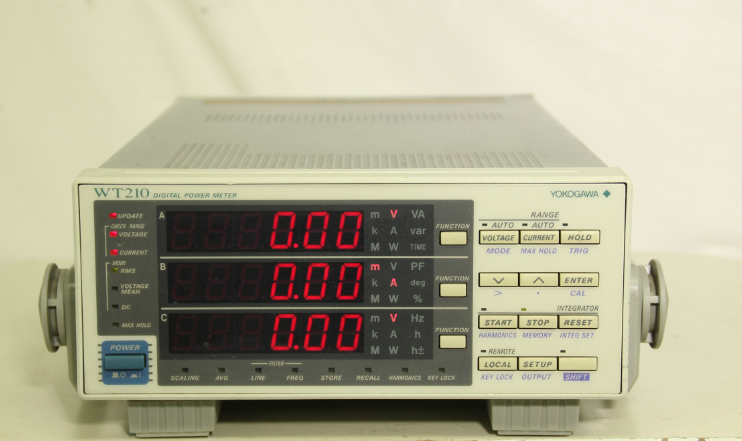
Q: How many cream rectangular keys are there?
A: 15